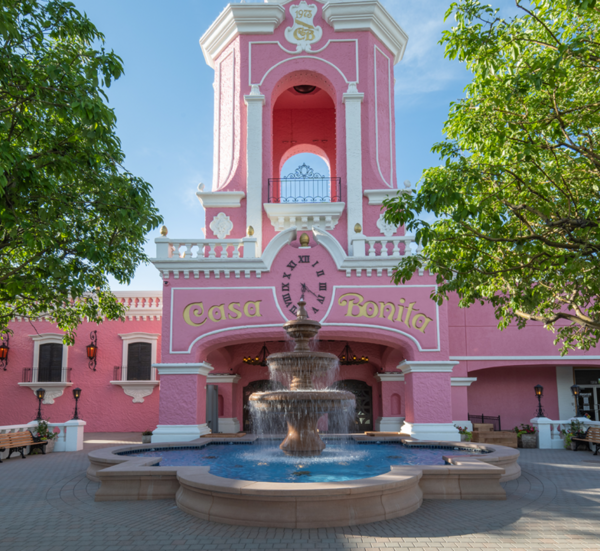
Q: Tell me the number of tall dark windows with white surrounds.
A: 2